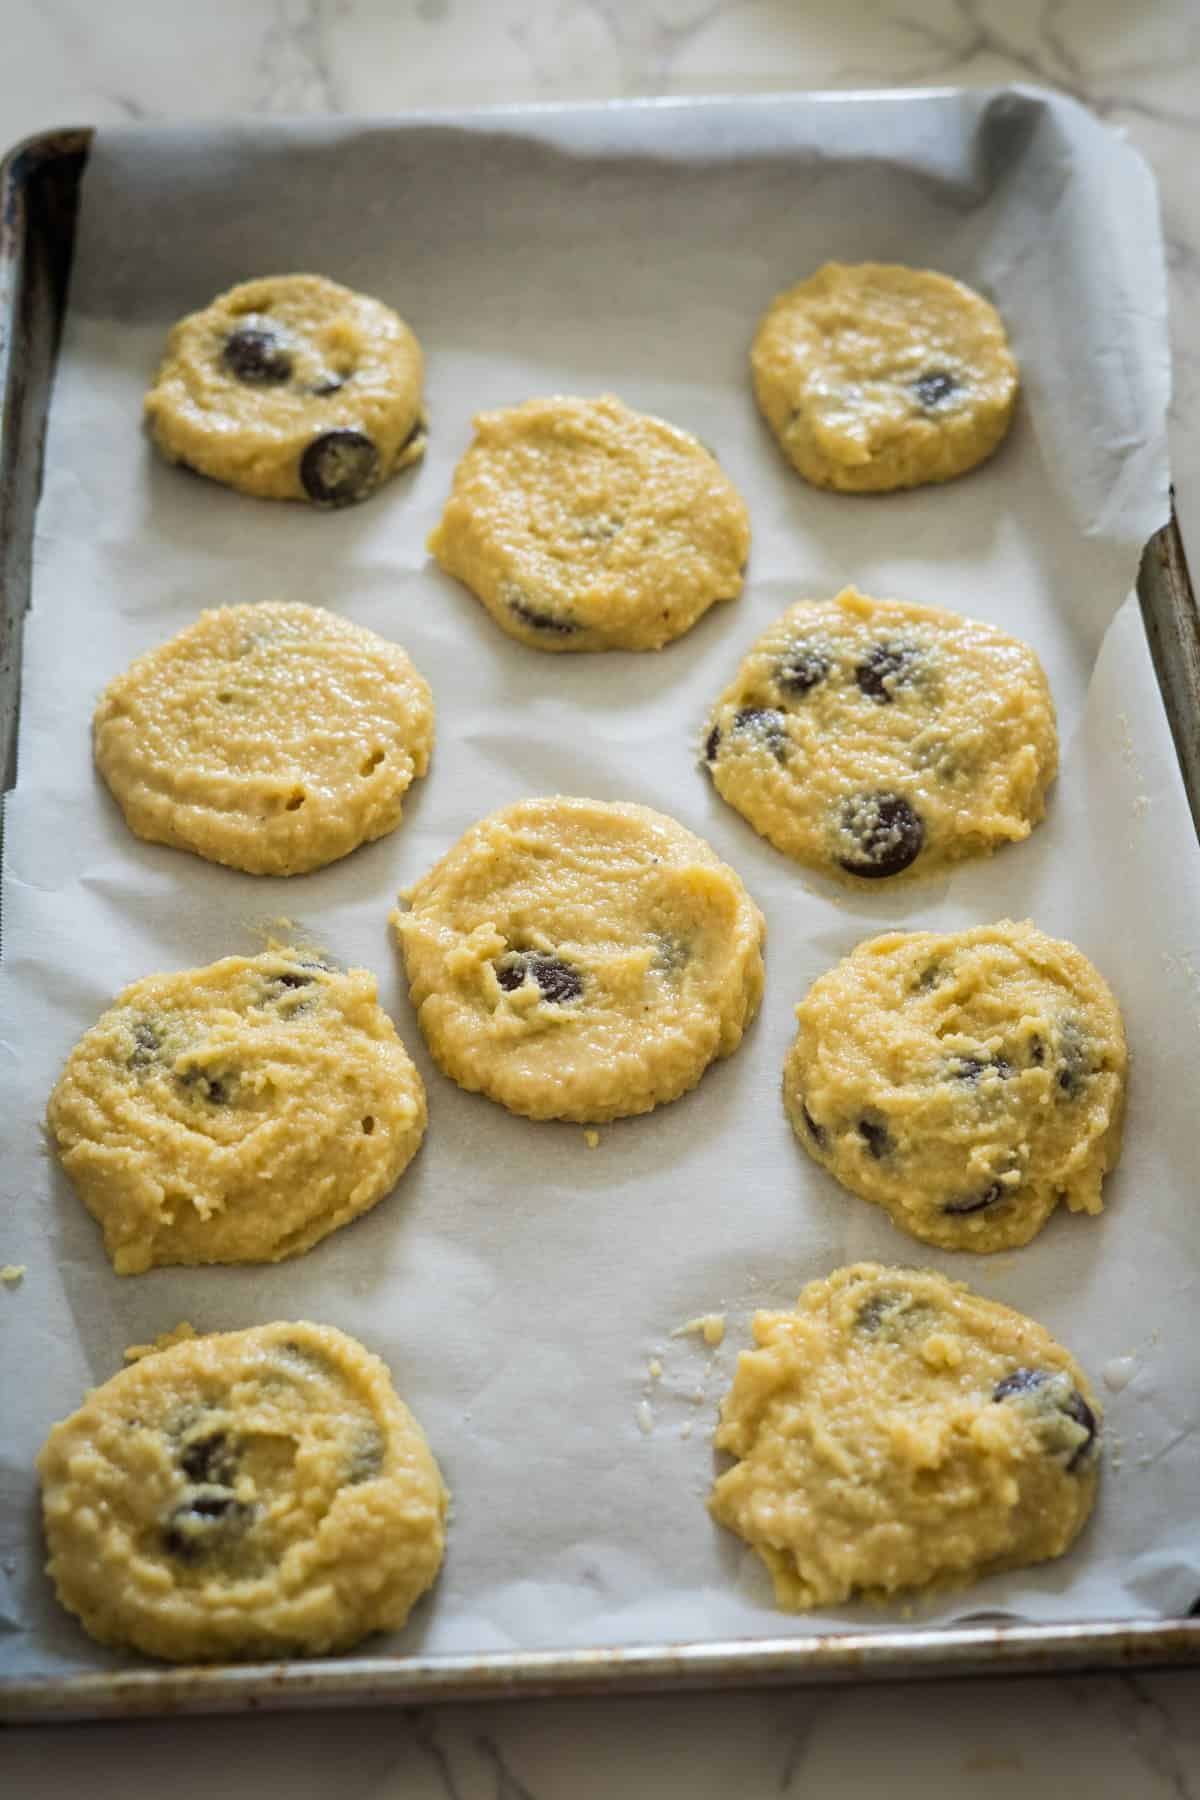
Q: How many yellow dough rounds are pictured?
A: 10